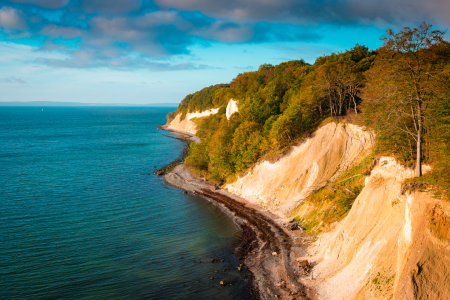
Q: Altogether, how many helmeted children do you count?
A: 0